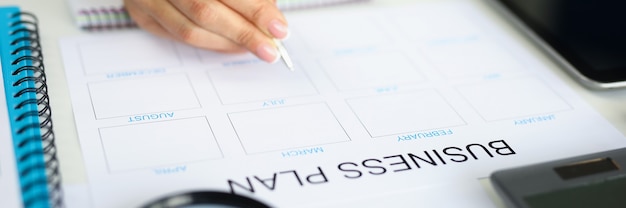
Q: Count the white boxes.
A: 12